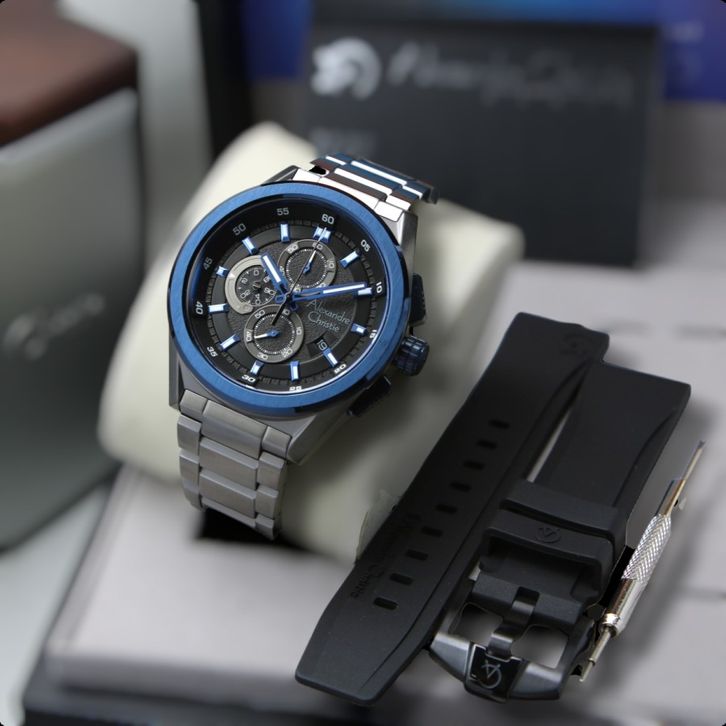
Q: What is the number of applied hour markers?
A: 12